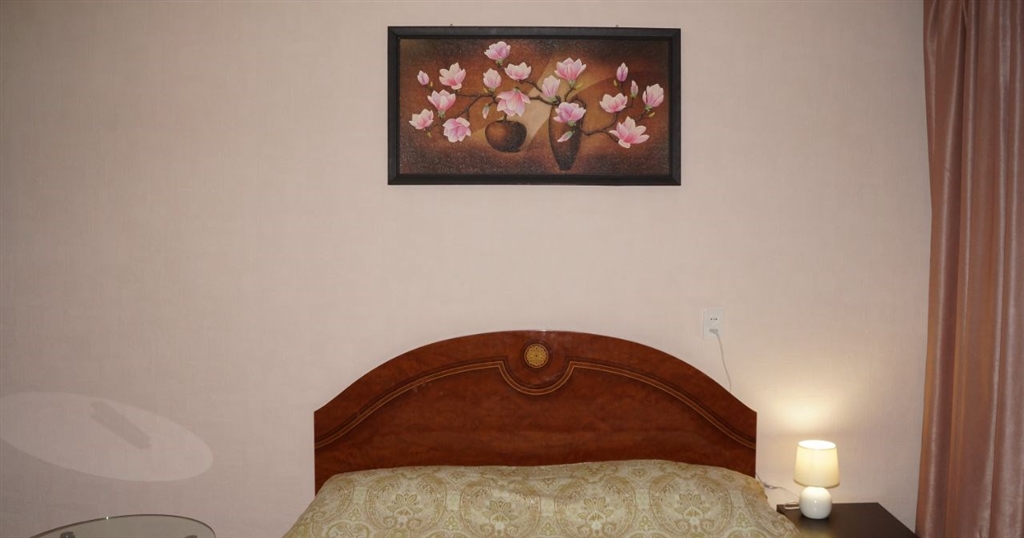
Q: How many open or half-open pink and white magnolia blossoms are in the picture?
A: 14